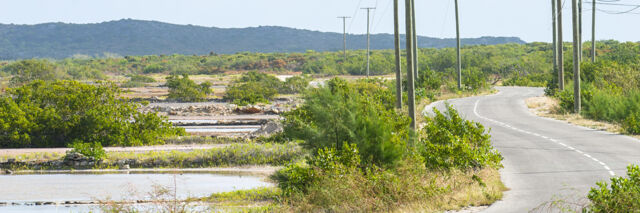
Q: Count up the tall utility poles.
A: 11